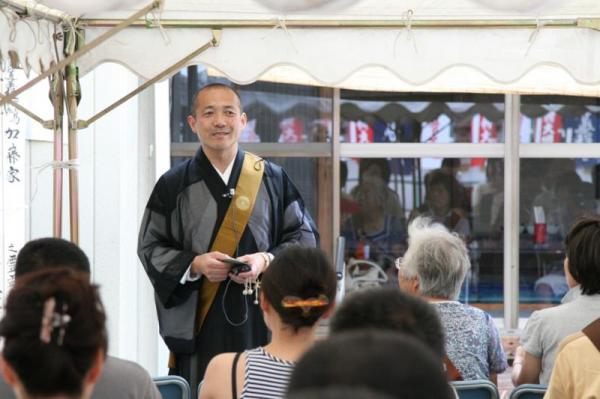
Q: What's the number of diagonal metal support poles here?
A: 3